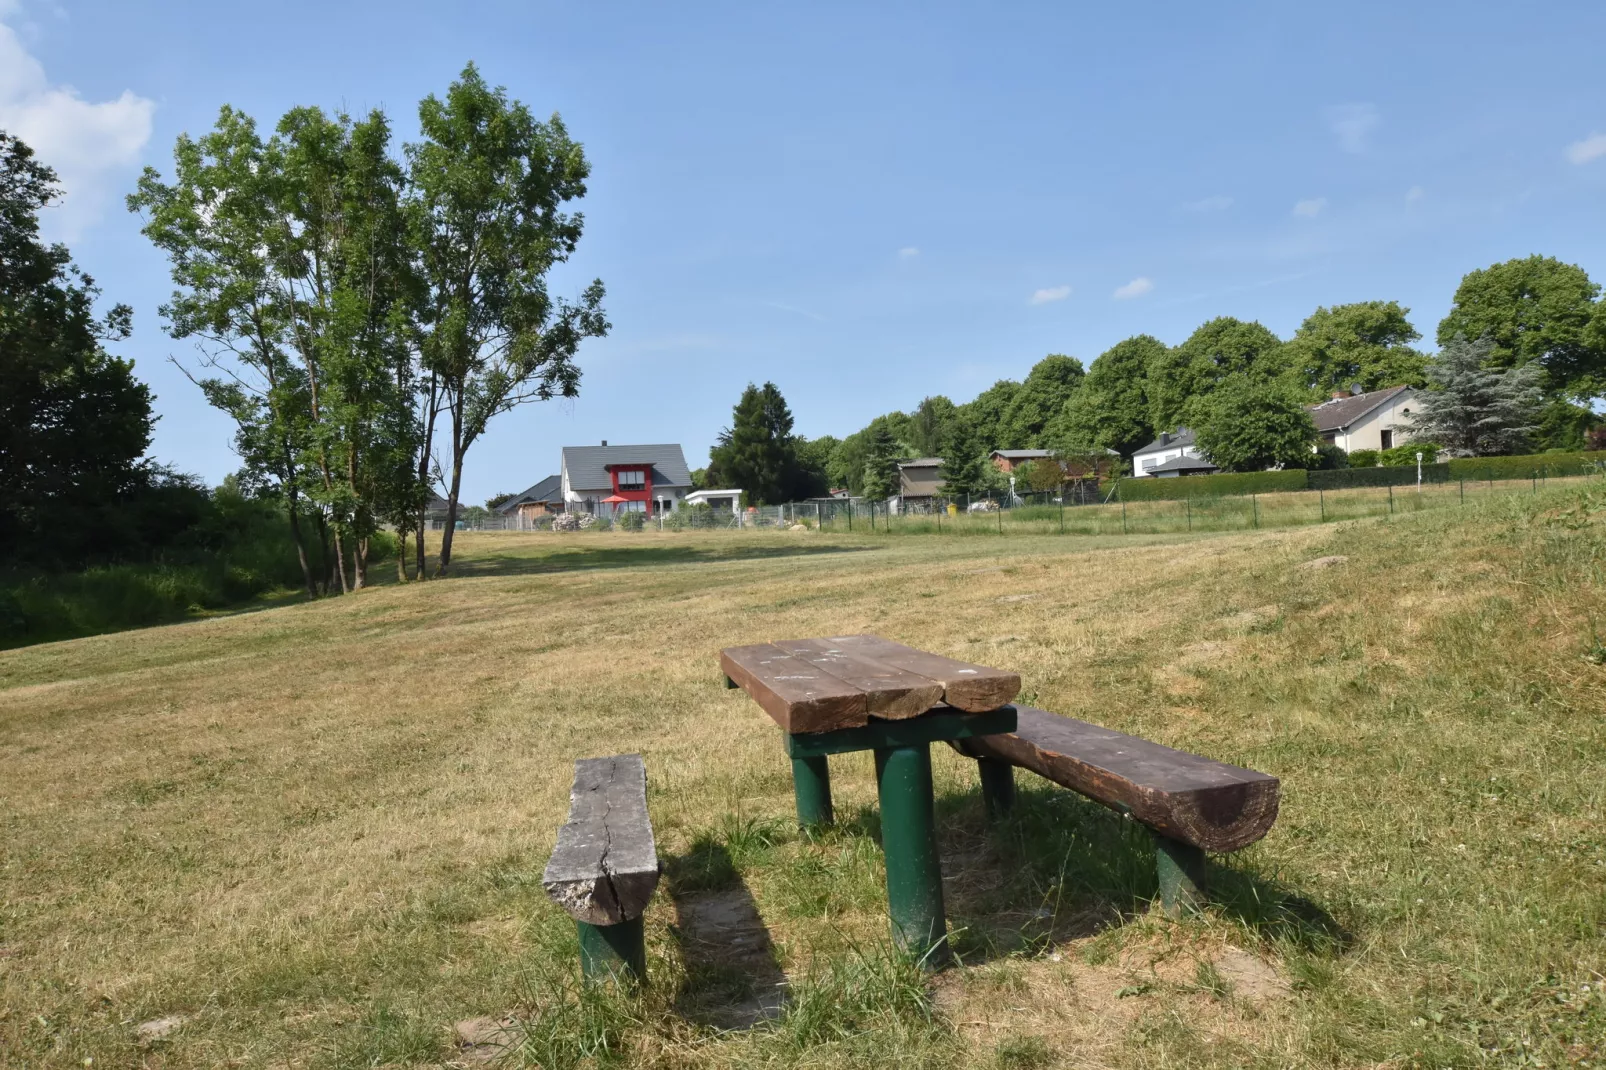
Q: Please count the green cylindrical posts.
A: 5